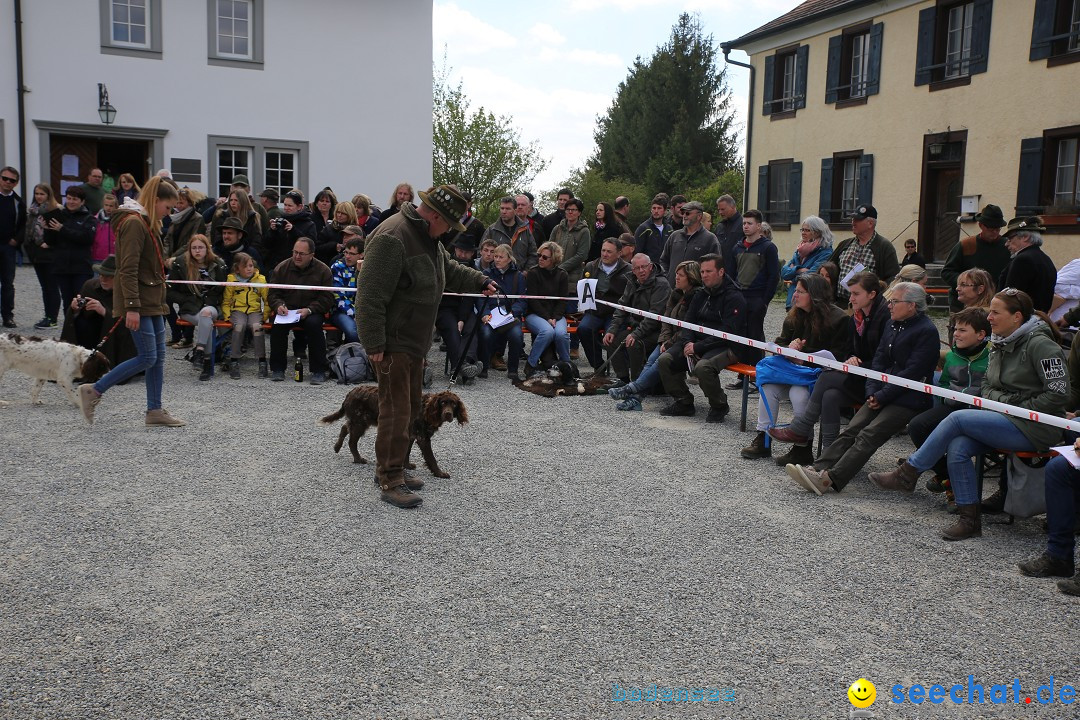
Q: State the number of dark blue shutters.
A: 12